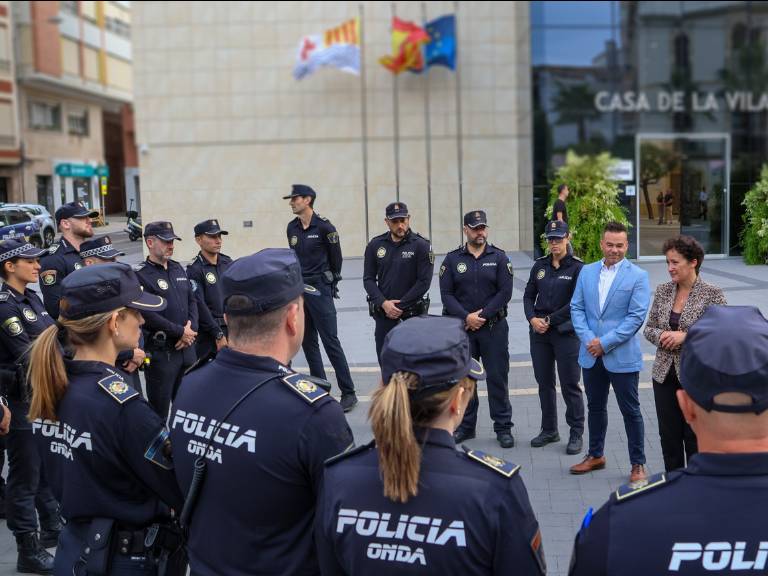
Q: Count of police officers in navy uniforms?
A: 13